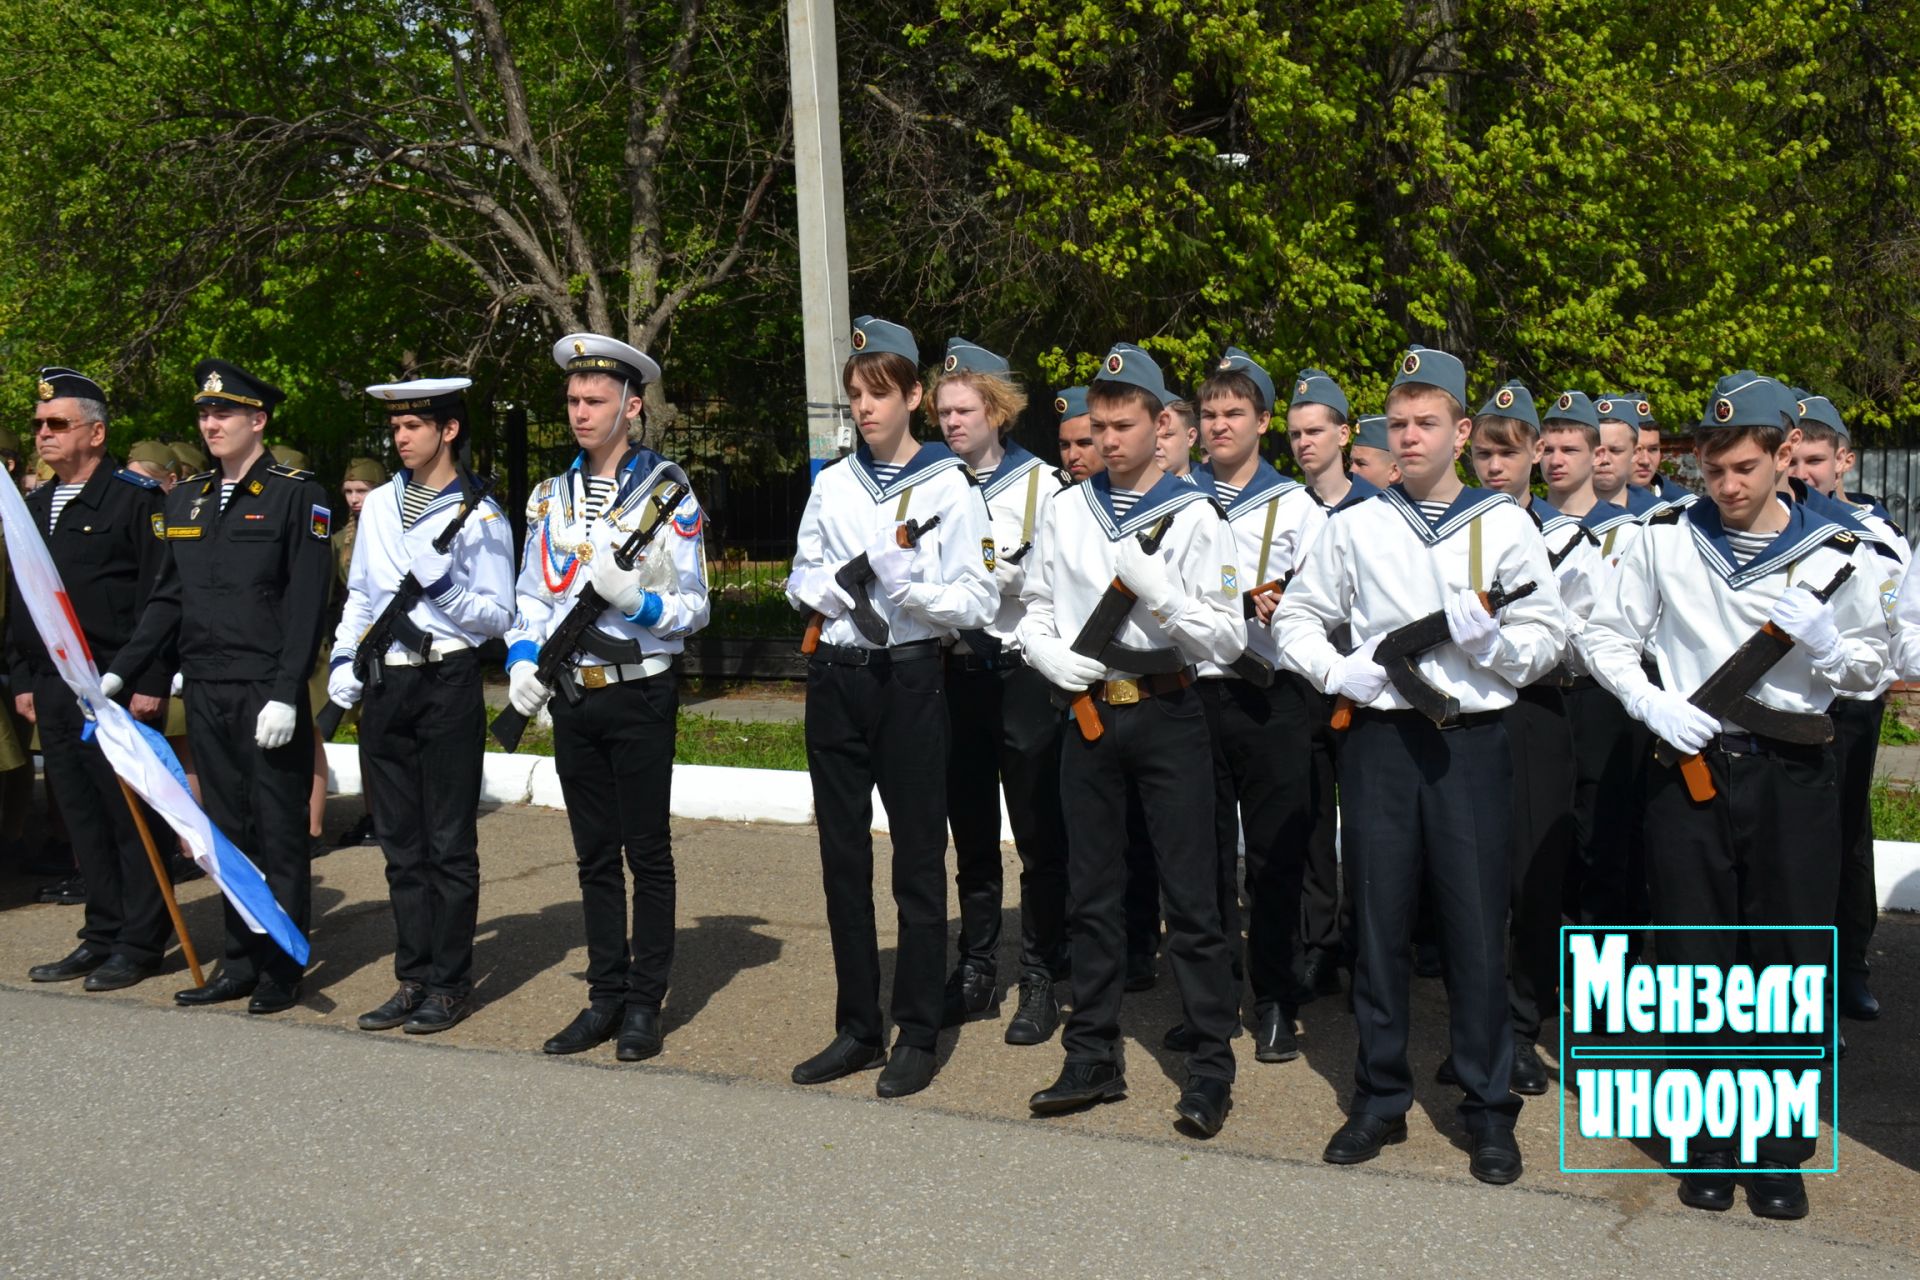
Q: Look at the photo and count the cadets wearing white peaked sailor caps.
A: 2